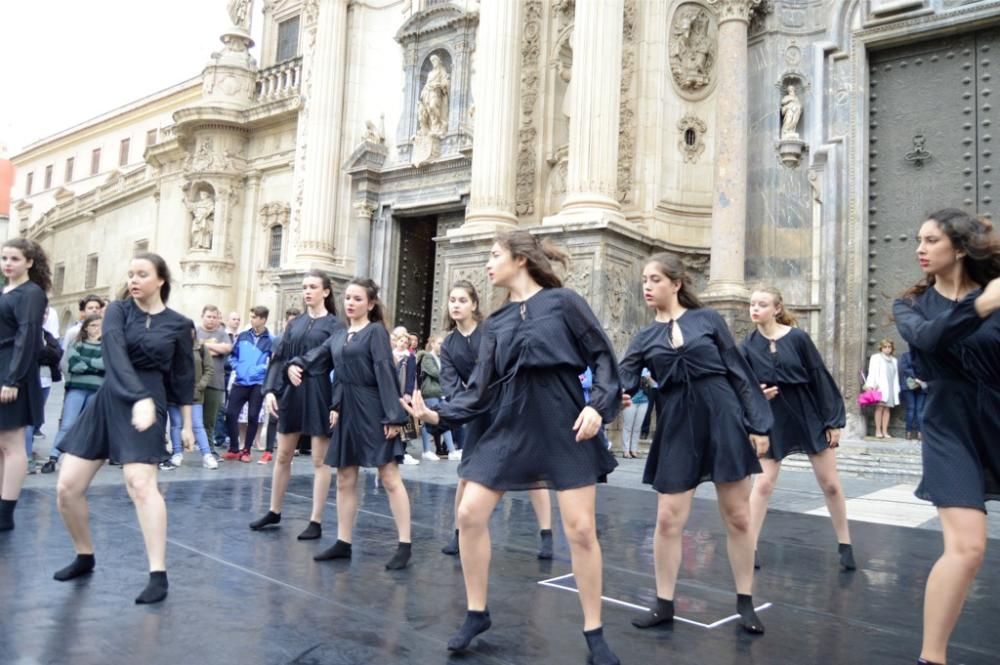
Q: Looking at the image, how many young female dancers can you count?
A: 9